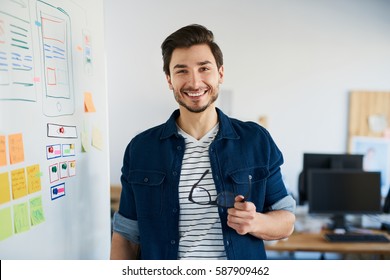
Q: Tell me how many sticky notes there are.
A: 11